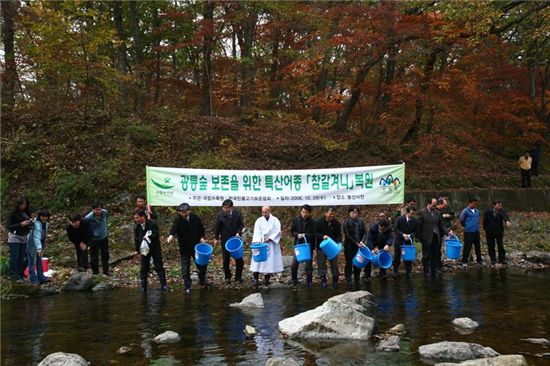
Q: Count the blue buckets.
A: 9